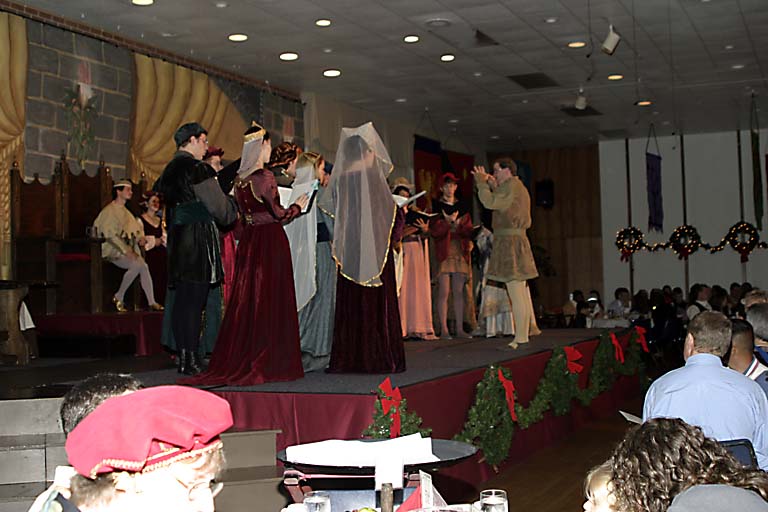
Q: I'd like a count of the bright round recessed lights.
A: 10